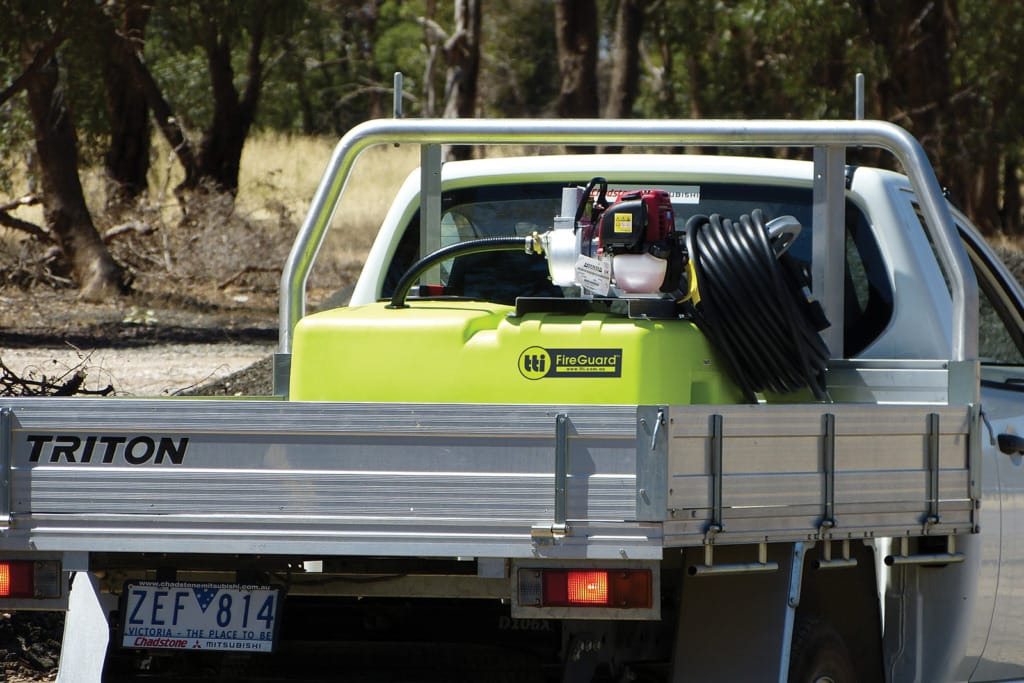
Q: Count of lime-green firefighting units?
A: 1